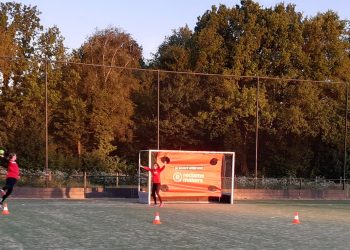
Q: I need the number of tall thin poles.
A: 4